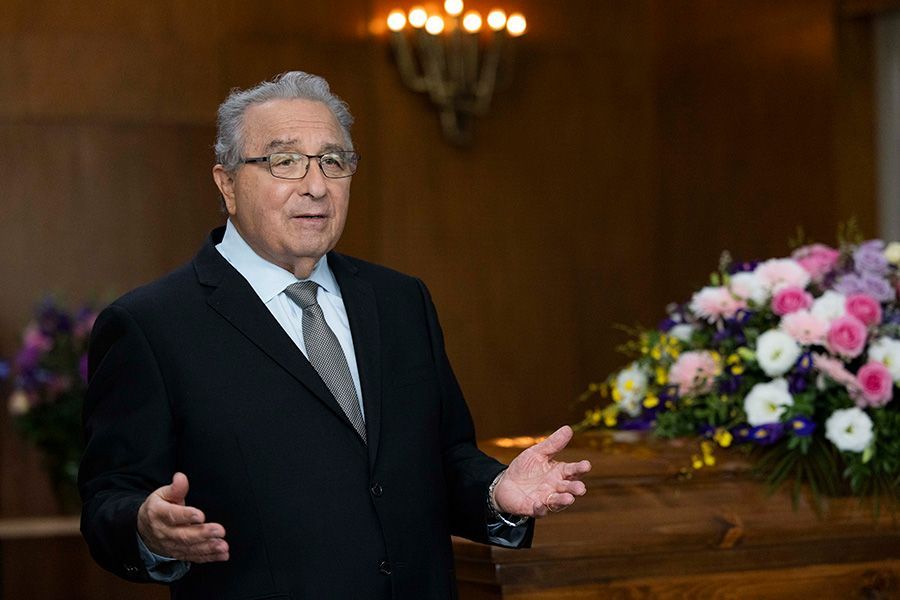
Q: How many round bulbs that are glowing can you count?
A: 7